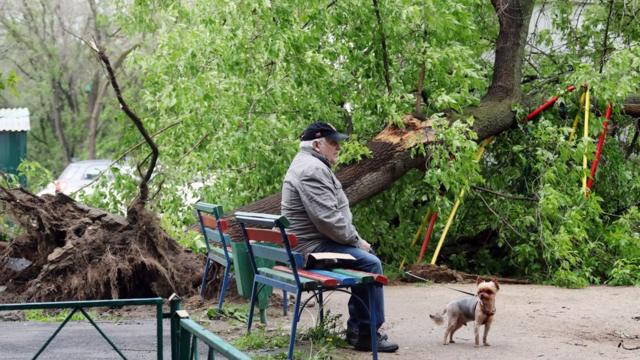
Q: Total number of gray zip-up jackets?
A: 1